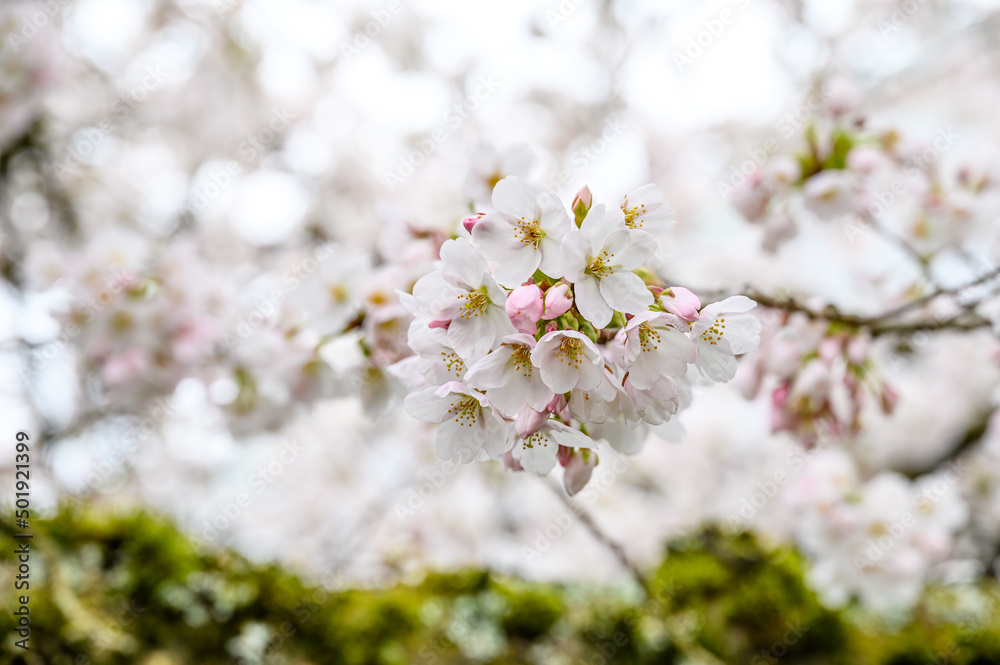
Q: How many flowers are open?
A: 11